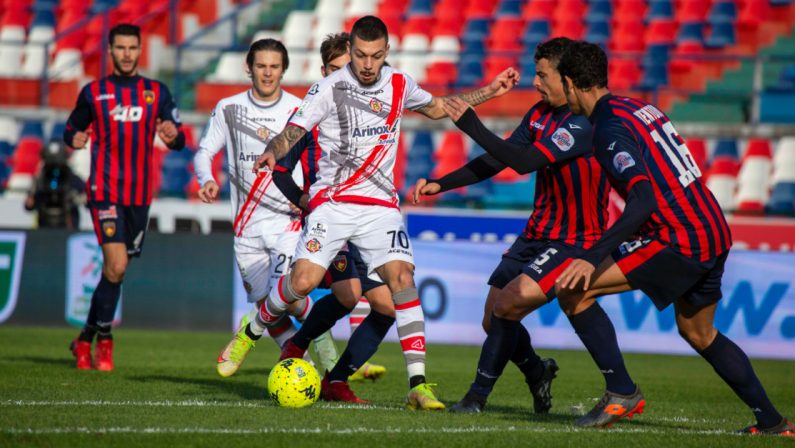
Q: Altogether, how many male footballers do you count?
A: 6